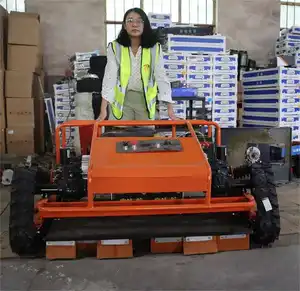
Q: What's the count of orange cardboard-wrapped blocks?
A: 5